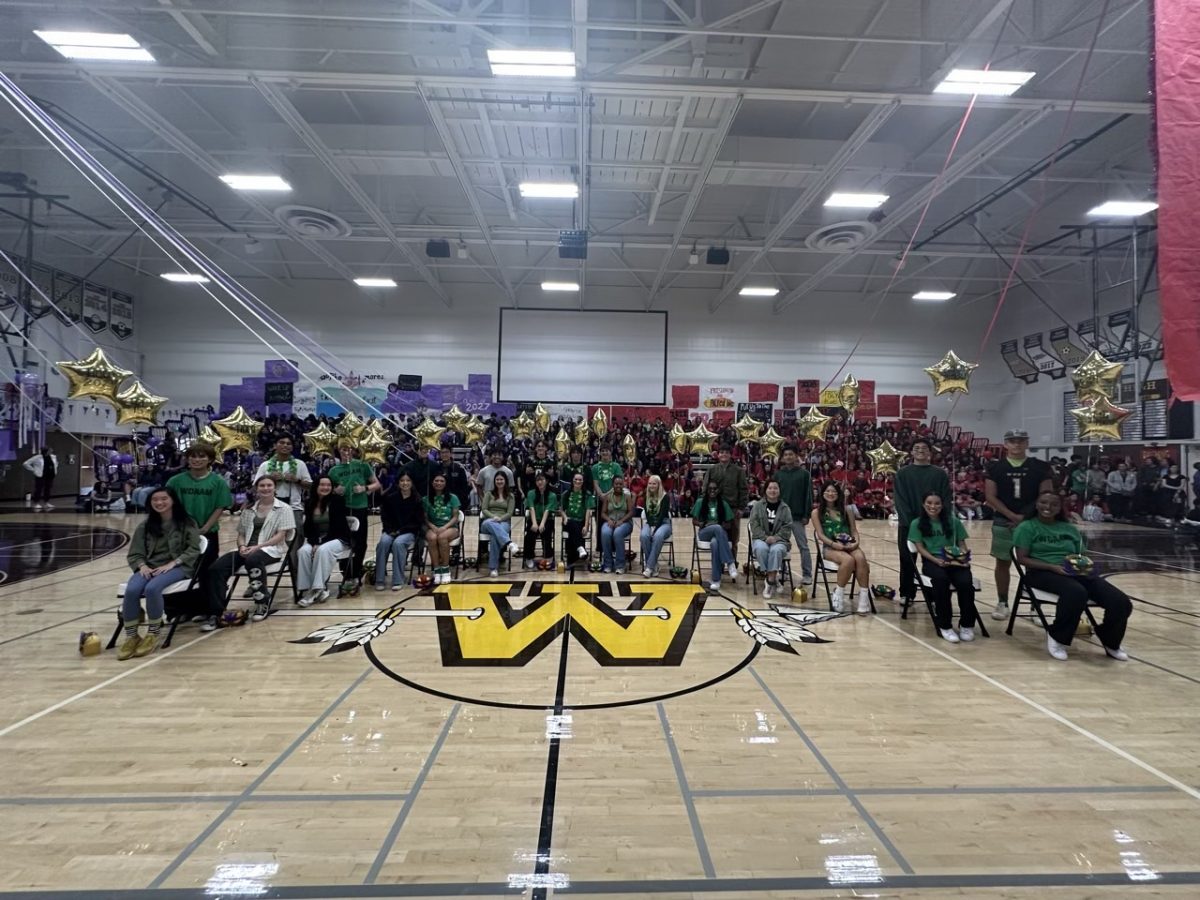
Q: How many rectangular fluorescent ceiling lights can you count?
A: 12